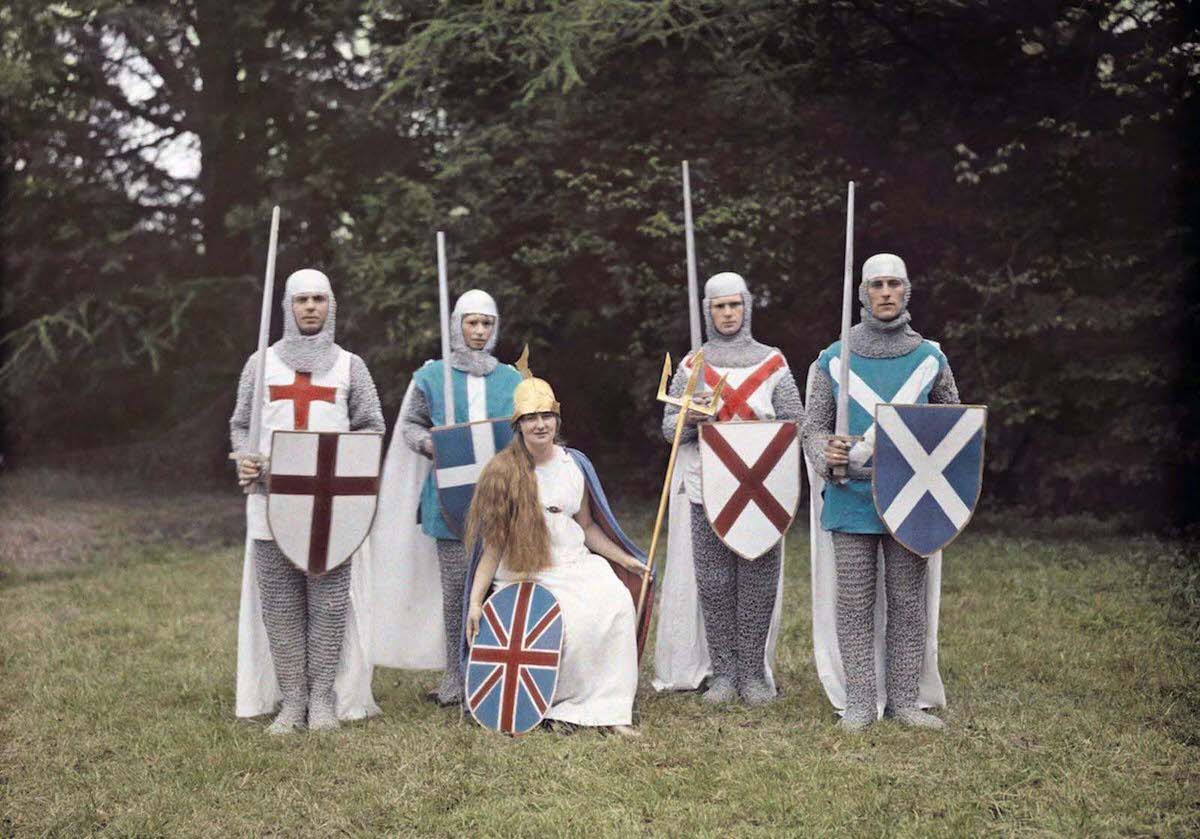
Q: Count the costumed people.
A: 5